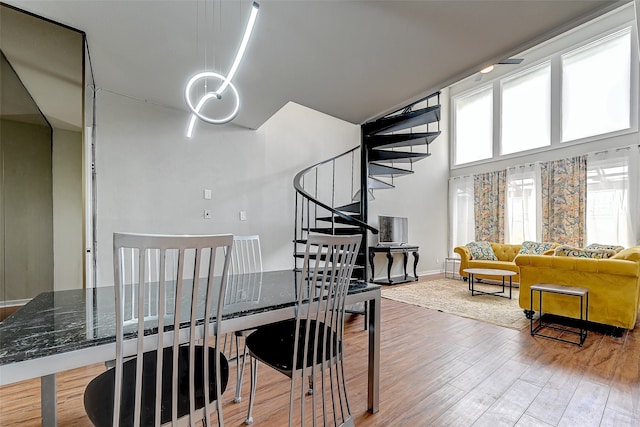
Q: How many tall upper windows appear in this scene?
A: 3